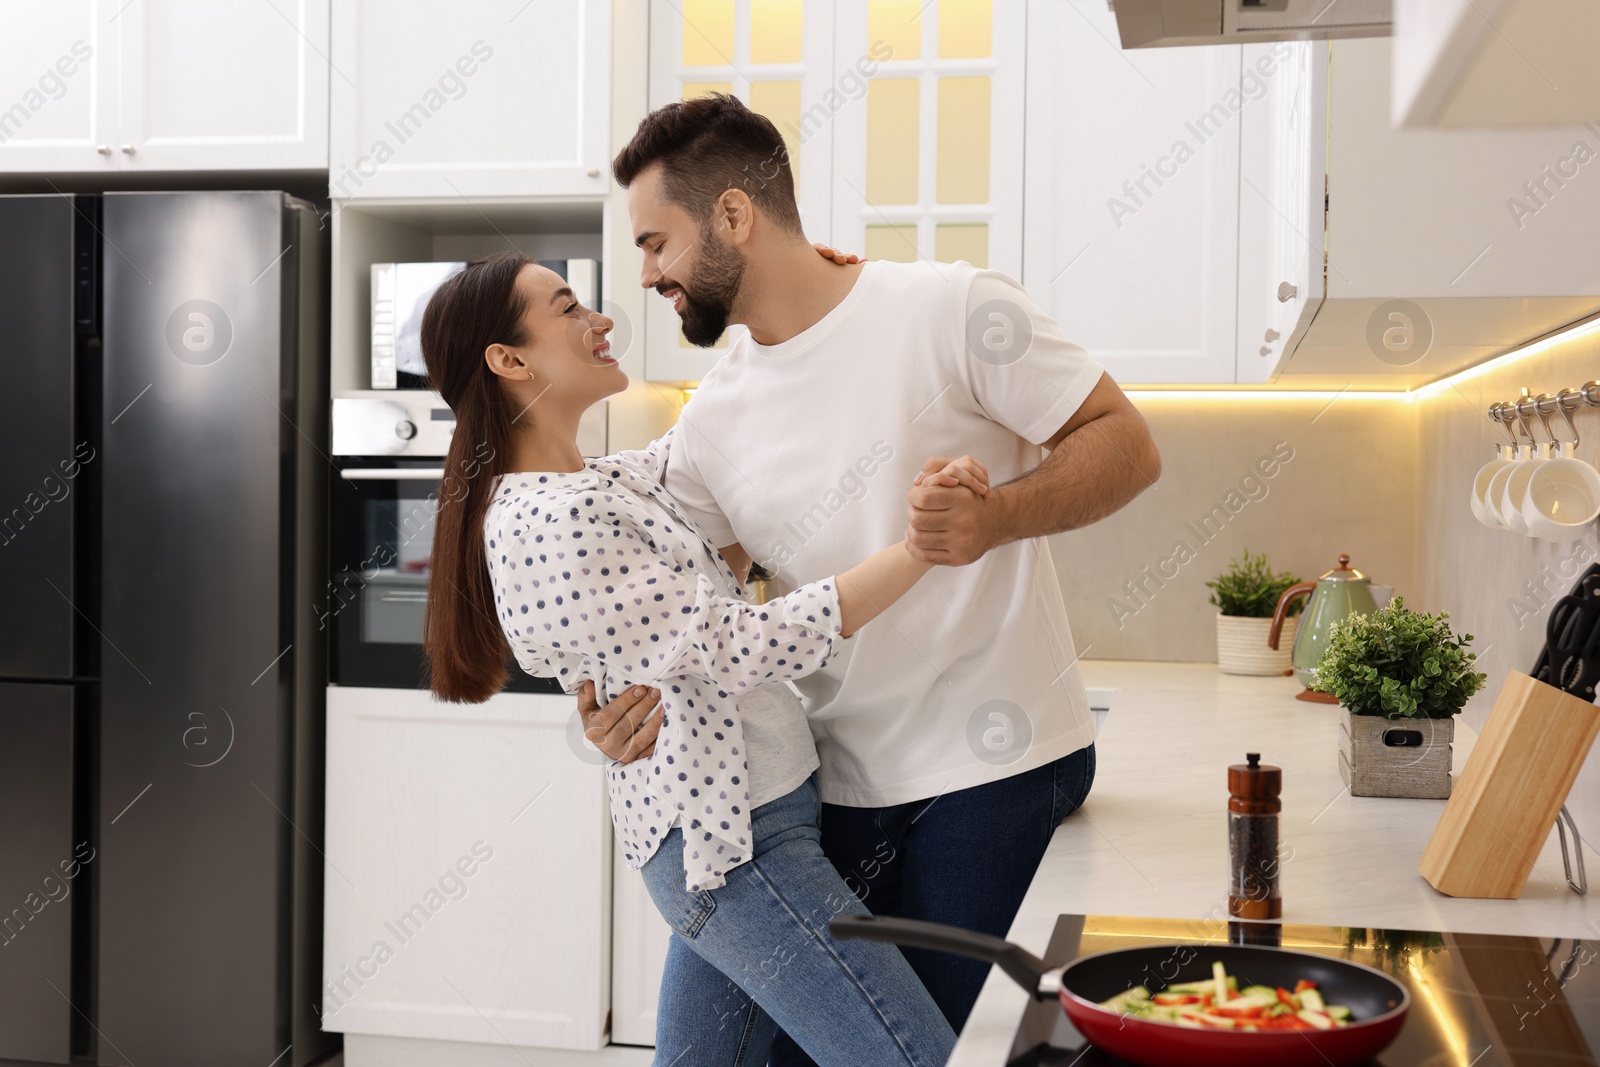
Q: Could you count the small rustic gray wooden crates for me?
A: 1